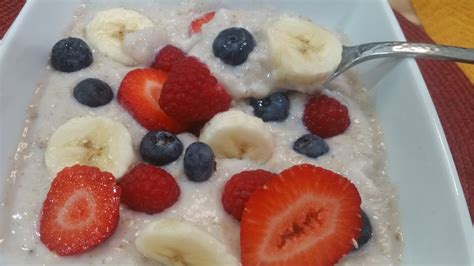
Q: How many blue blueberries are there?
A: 8